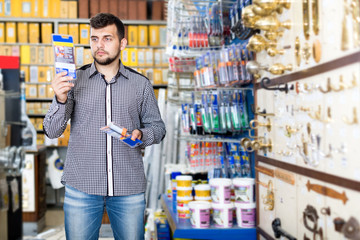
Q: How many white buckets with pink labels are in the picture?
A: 5